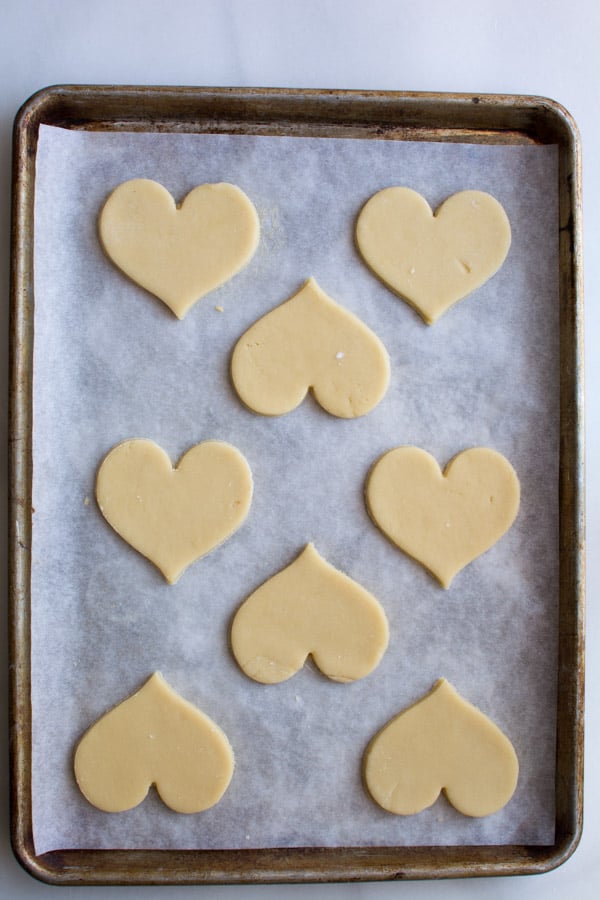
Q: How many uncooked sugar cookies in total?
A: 8